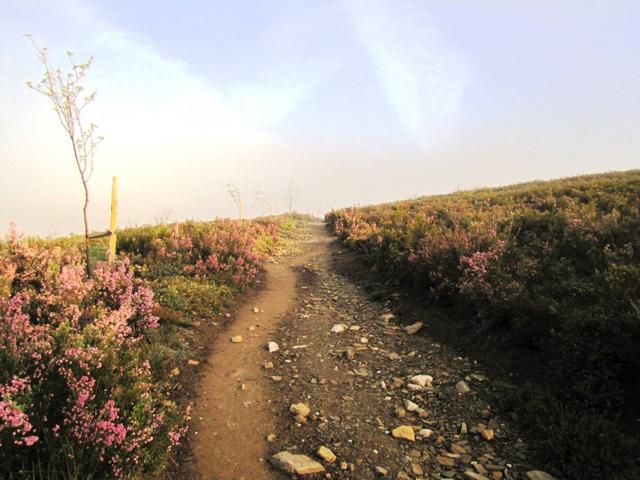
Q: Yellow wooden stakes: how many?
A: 1